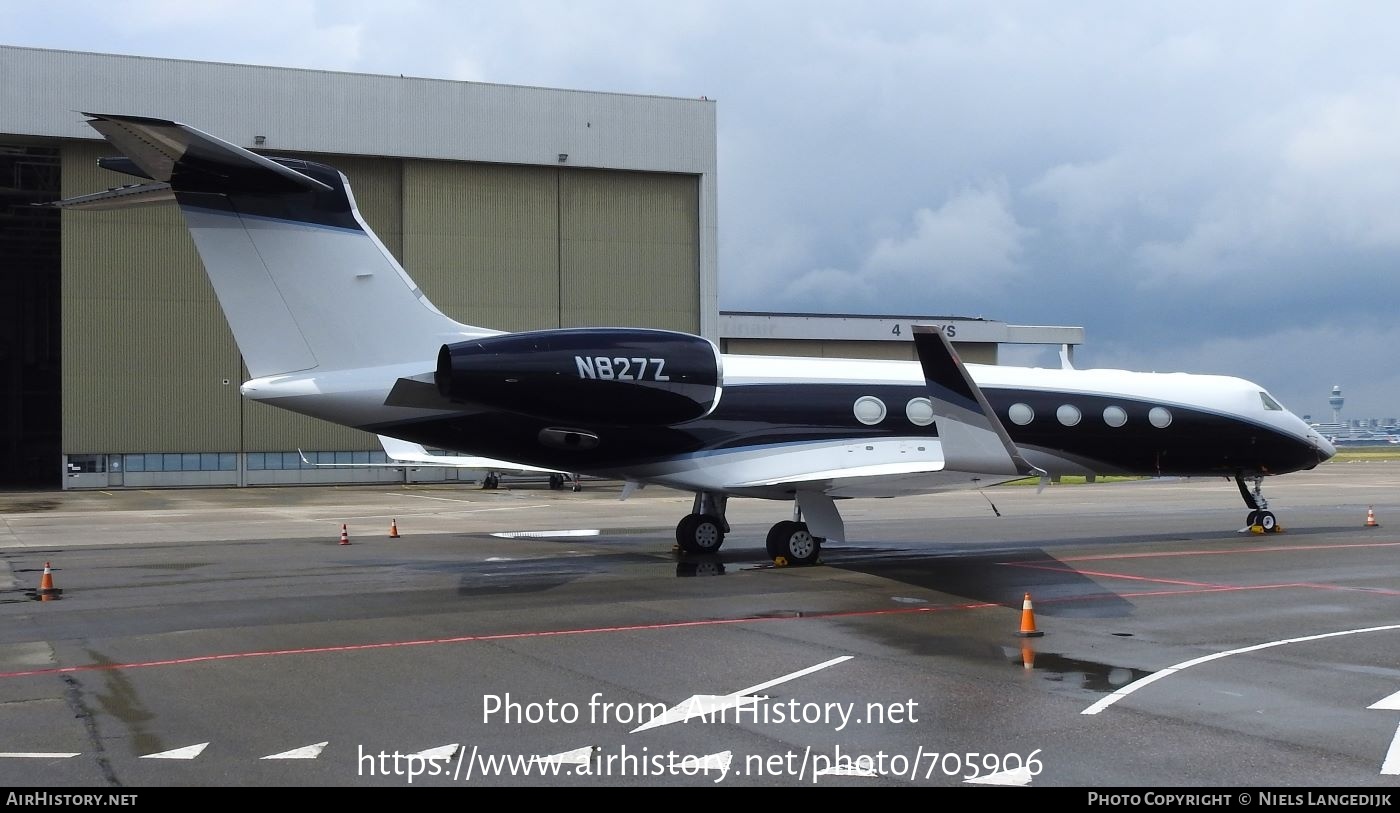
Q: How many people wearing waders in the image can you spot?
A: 0